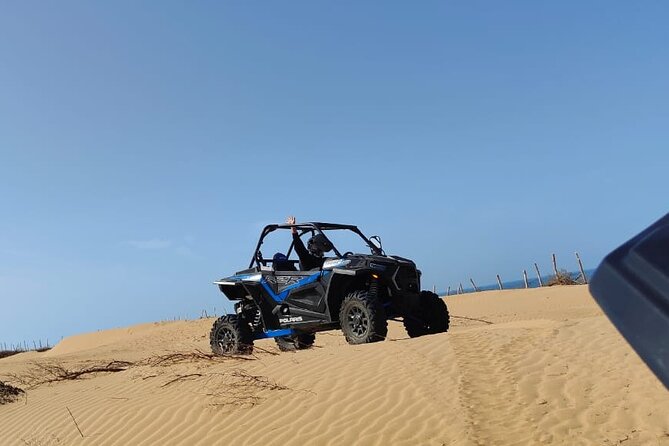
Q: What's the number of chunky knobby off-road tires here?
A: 4